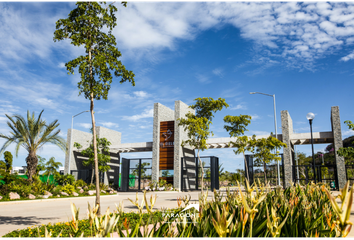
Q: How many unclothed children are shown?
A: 0